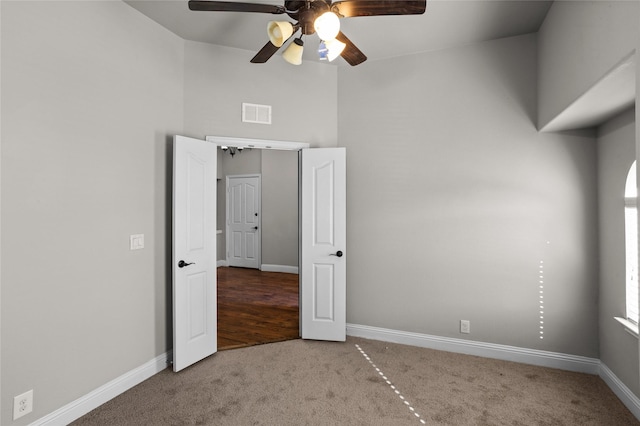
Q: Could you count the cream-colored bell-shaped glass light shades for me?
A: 4